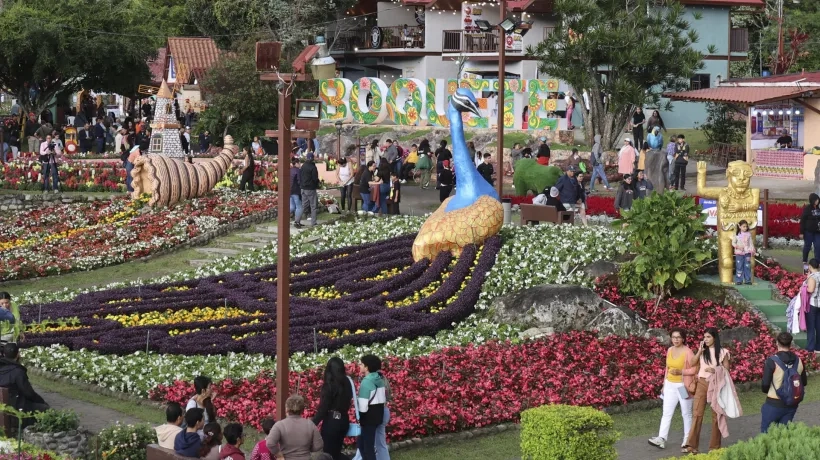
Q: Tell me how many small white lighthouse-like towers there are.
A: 1